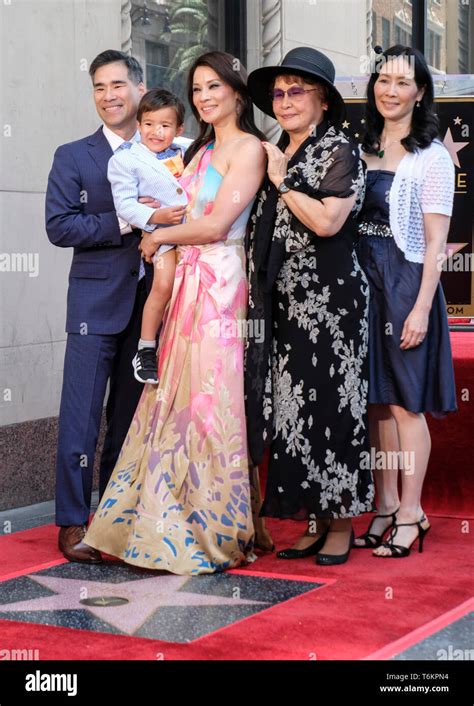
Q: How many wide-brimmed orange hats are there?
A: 0